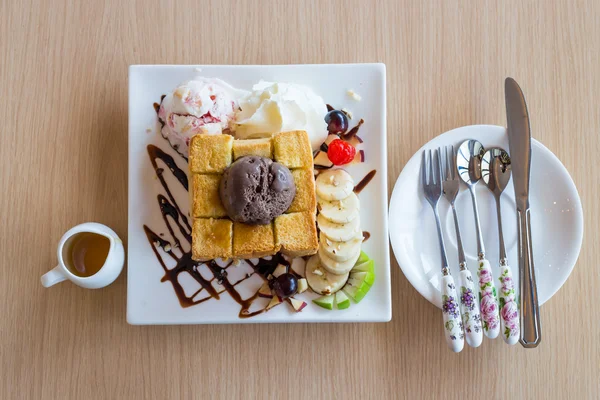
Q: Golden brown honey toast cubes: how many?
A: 8